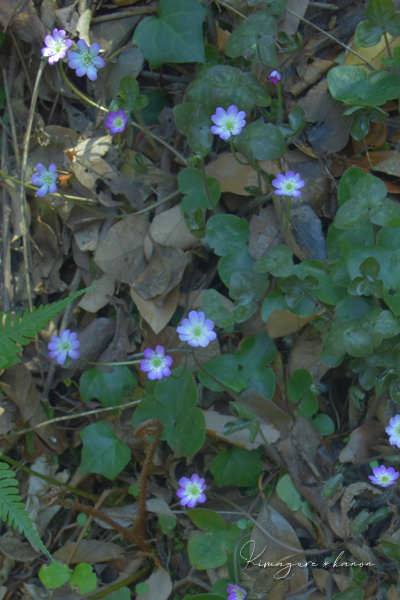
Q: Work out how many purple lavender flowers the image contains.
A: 14